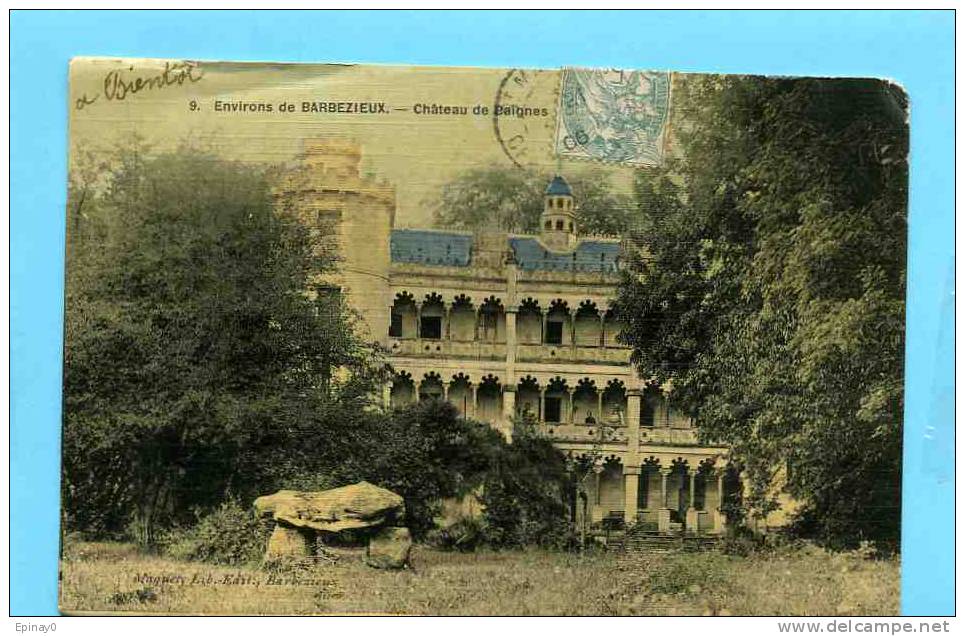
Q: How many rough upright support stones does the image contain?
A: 2